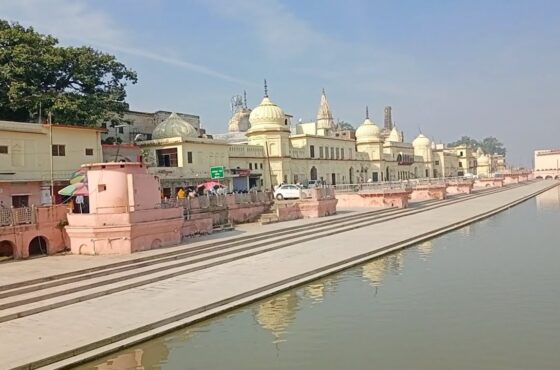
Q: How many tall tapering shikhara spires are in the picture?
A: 1